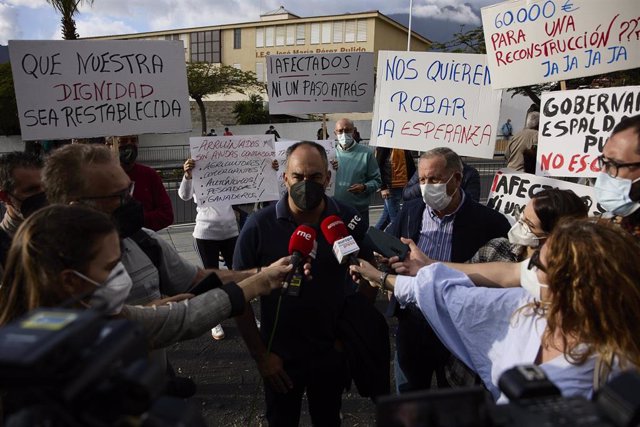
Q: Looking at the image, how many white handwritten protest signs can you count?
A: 8